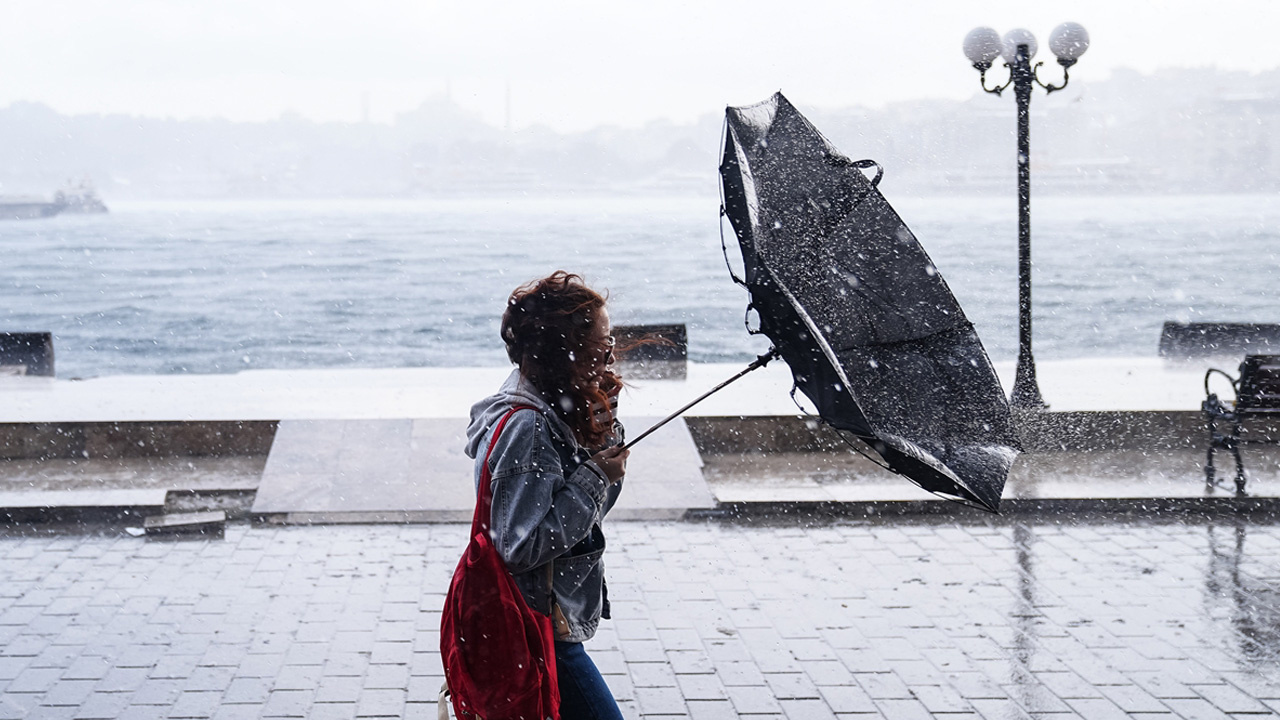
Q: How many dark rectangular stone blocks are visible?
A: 3